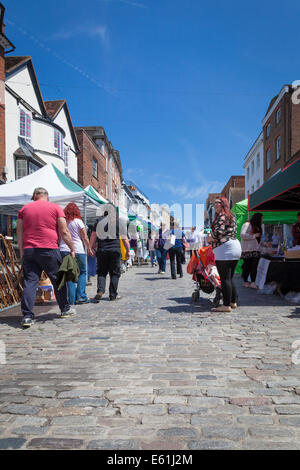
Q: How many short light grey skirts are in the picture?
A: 1